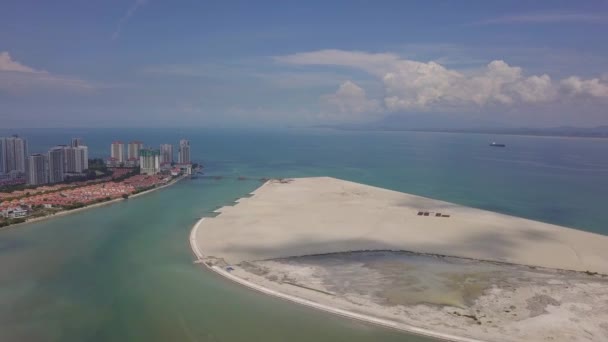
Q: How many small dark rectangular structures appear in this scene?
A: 4